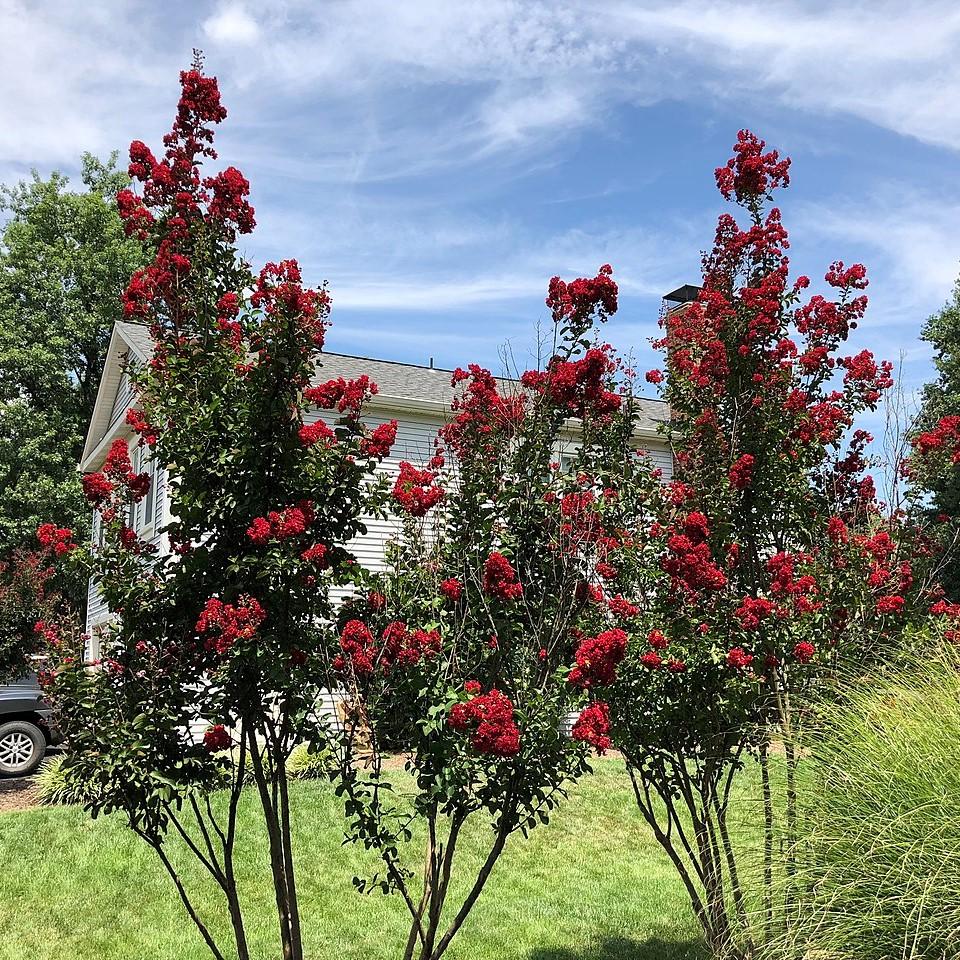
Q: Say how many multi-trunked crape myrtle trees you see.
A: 3